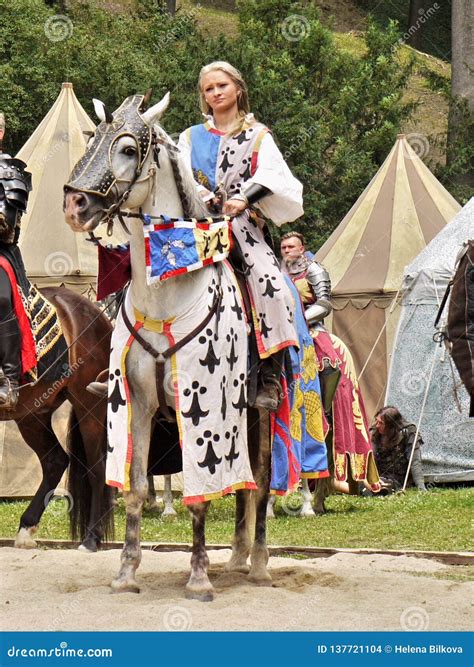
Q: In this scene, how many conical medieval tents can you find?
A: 3